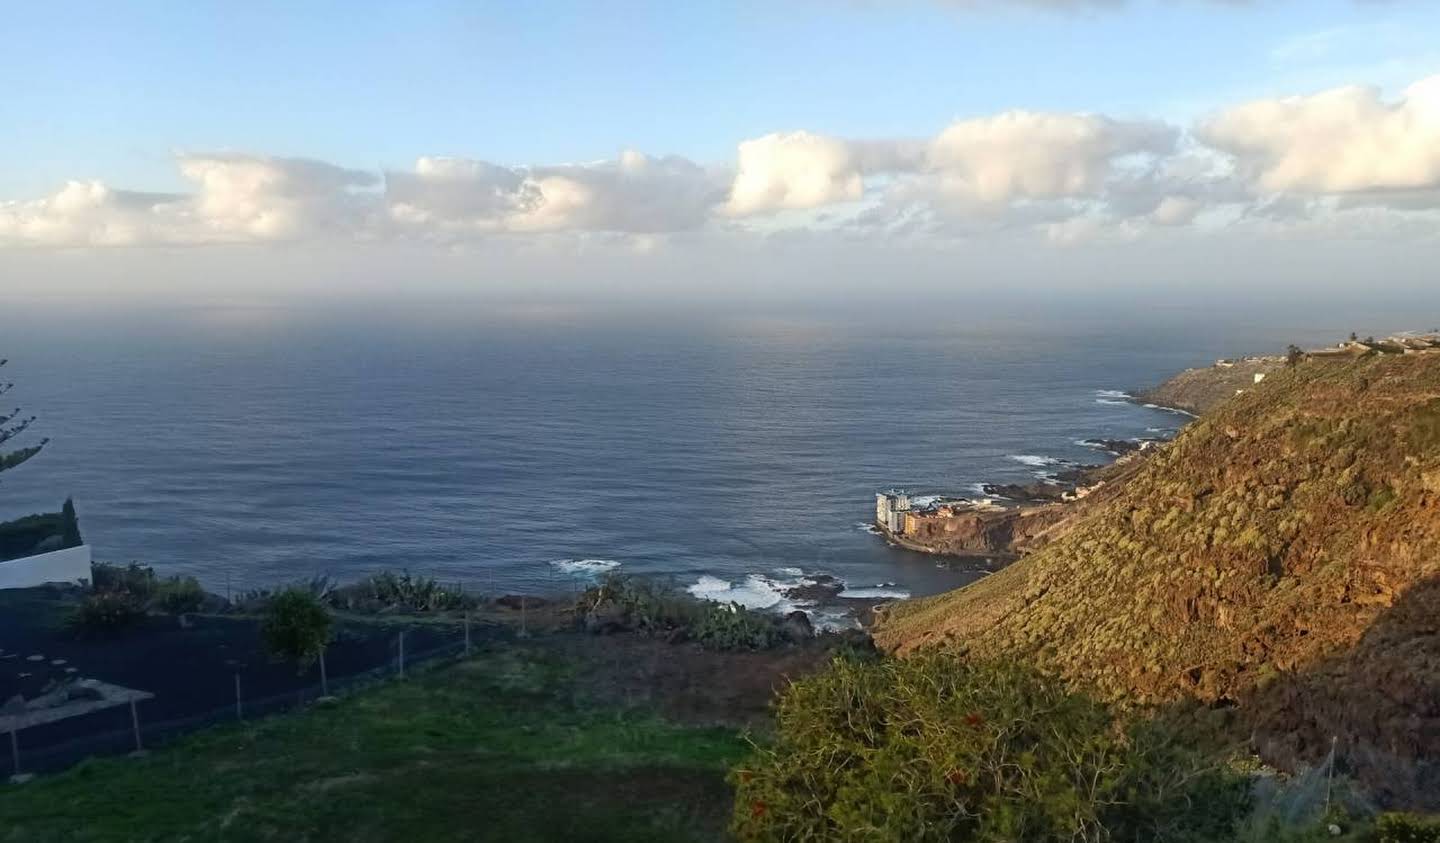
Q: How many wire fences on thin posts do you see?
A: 1